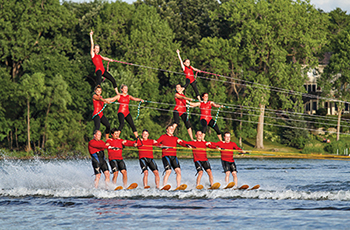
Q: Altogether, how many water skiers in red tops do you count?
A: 12